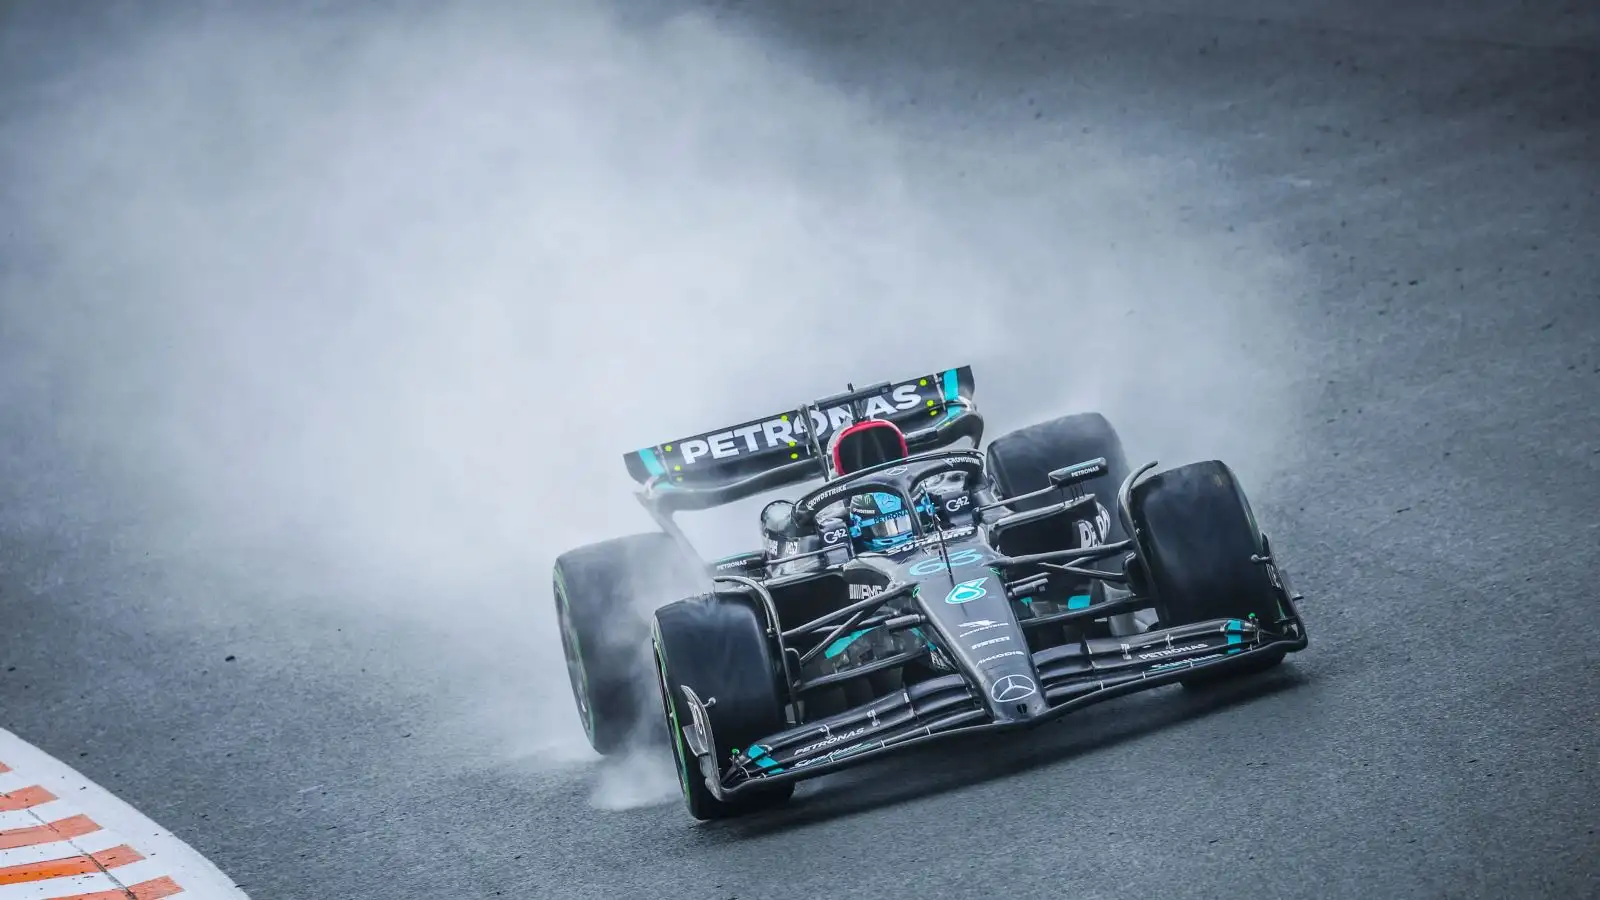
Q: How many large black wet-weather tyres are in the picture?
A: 4